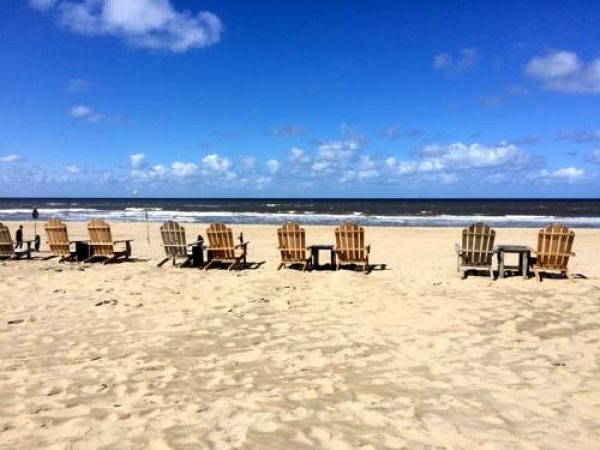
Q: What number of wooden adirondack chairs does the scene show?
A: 9